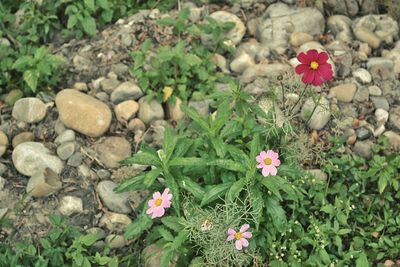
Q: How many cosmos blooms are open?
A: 4